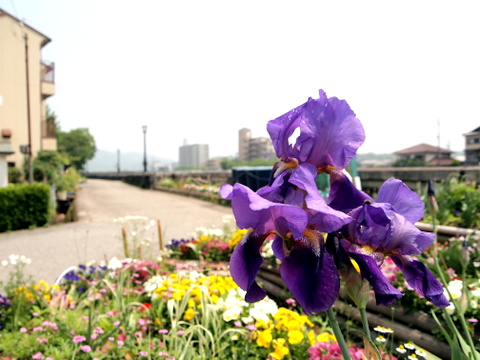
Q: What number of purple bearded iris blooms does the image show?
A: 3